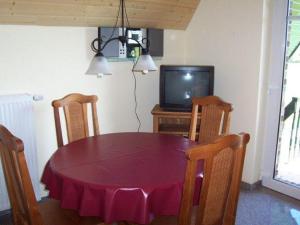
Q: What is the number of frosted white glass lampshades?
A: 2